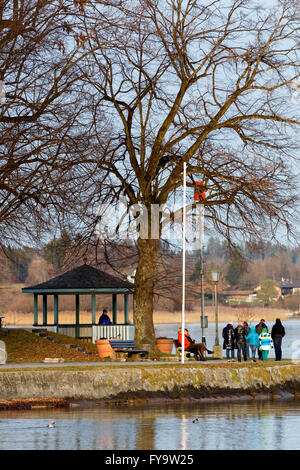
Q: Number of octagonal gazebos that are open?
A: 1